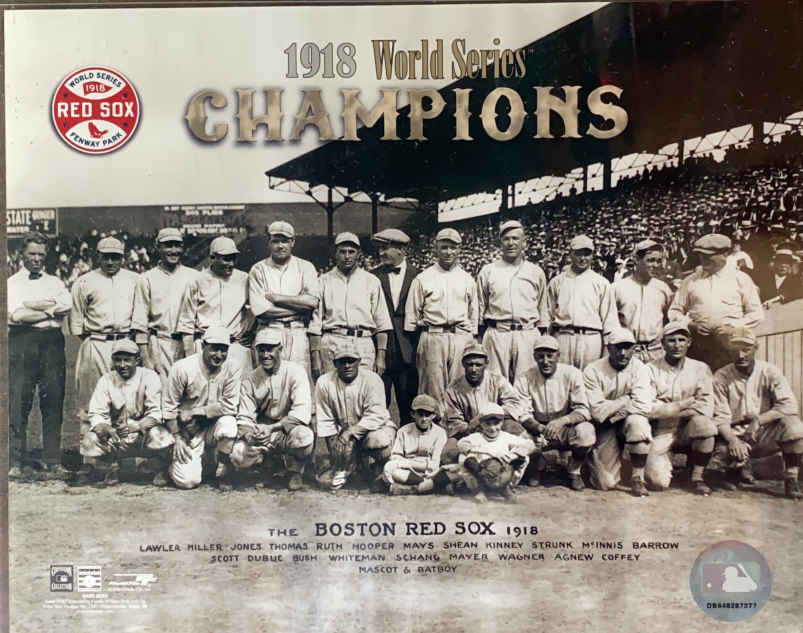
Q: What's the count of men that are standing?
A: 12